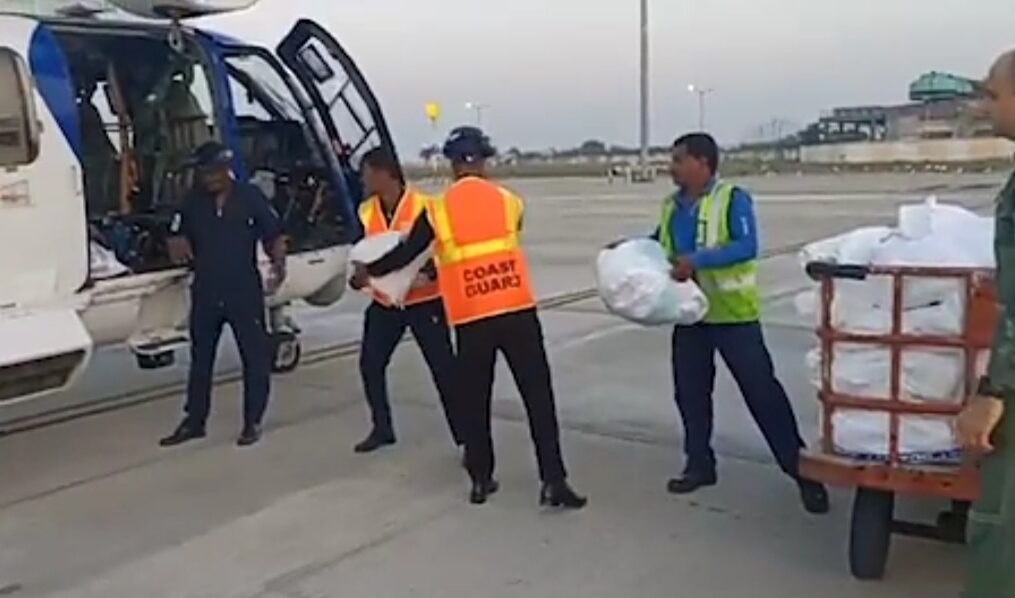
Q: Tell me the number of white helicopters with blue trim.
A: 1